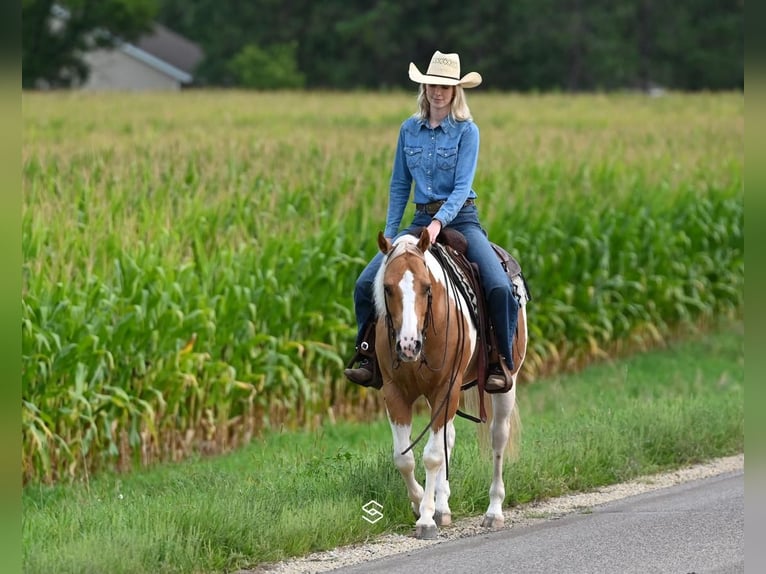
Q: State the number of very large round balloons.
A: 0